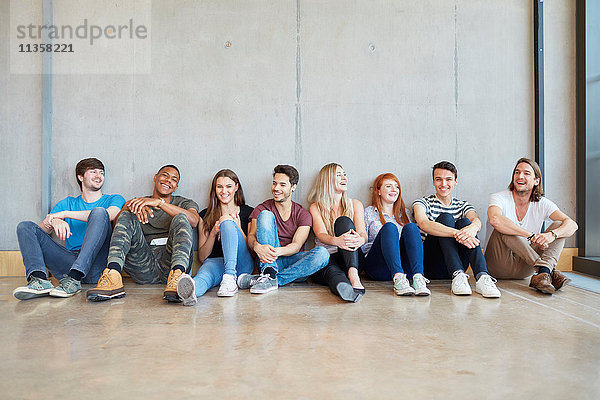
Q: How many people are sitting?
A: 8